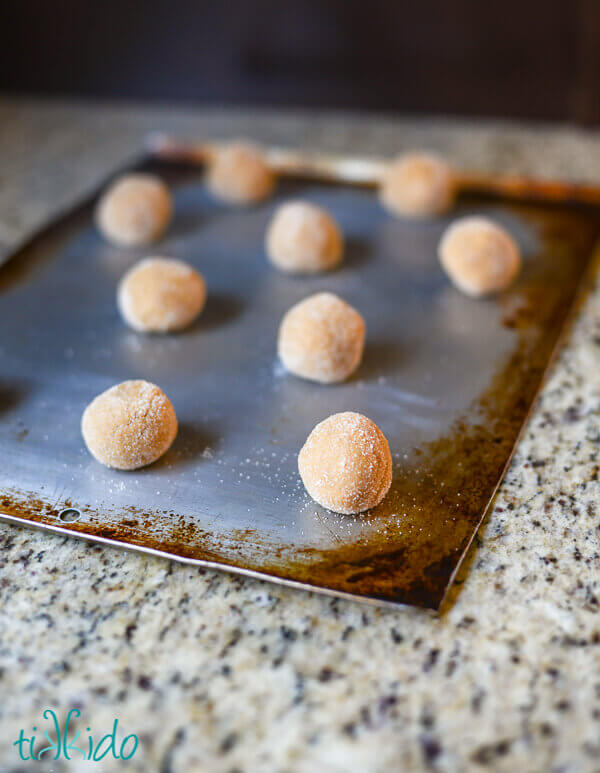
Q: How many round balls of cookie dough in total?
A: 9